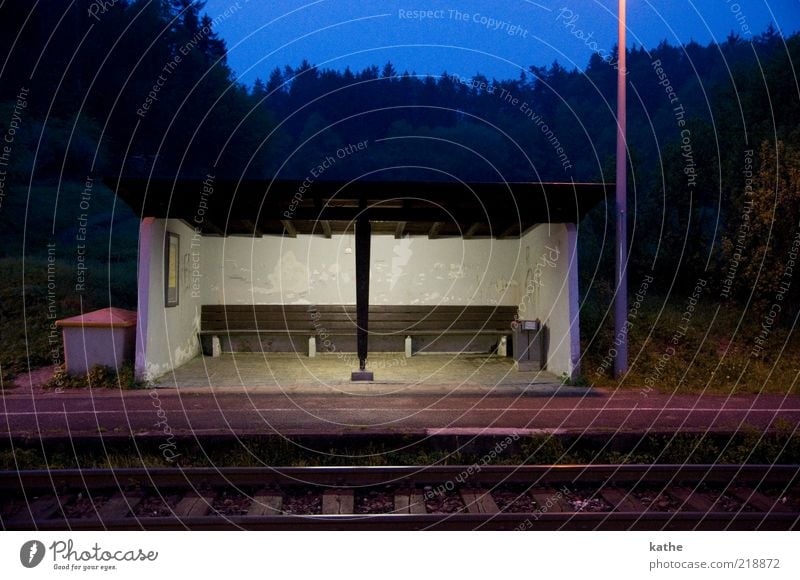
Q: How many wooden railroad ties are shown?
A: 11